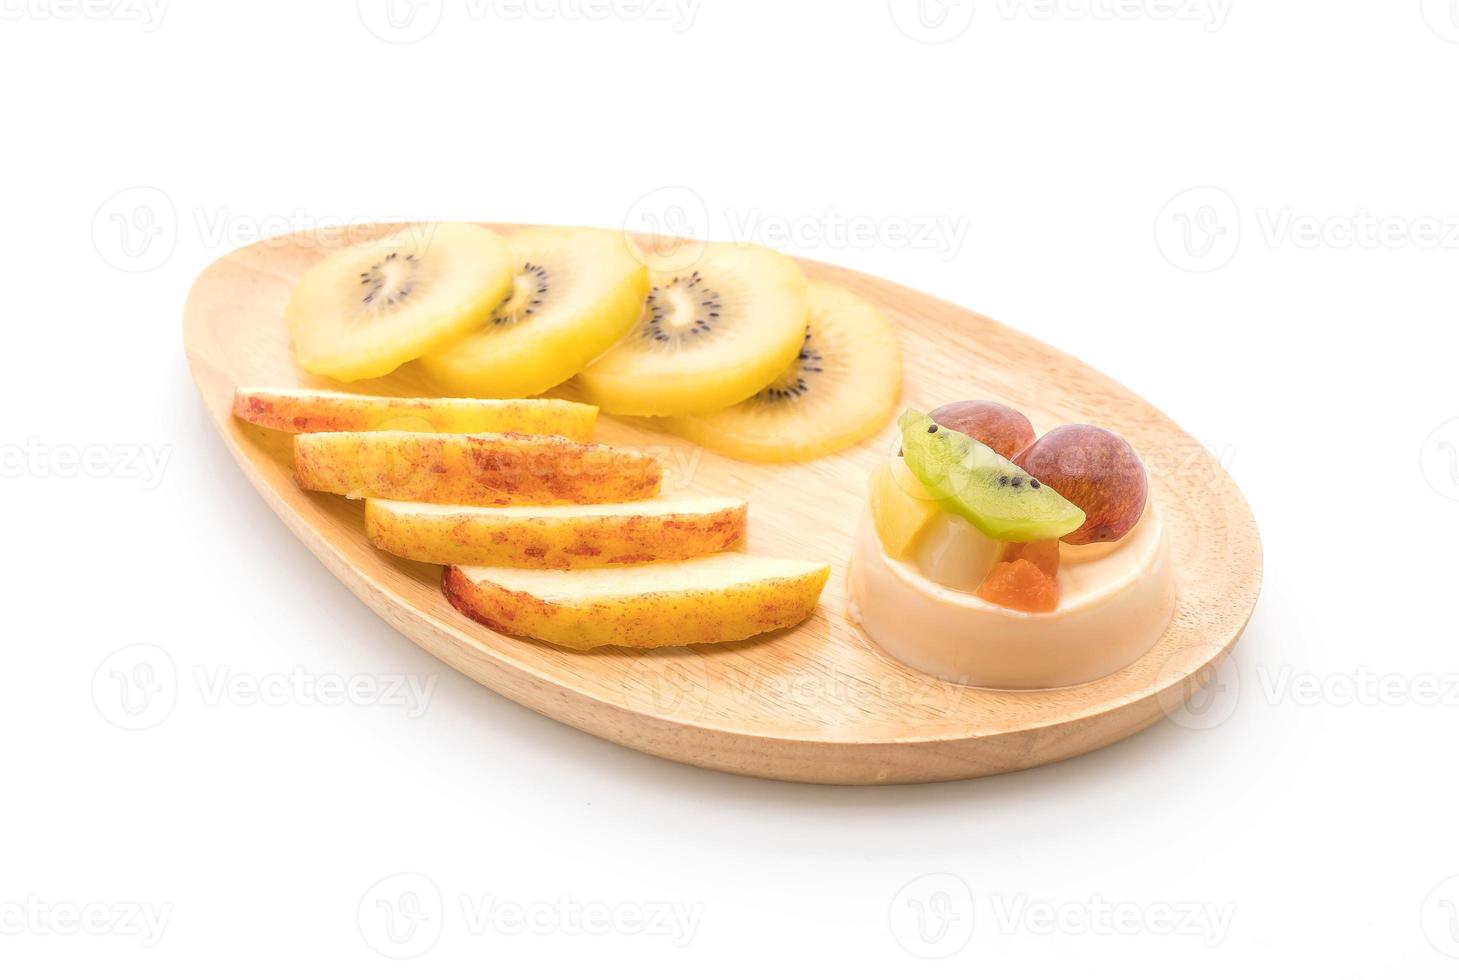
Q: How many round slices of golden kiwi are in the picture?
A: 4